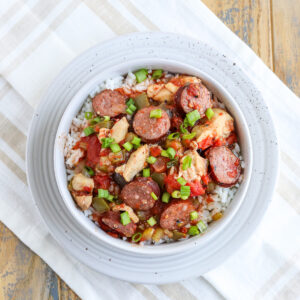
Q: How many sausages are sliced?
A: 7